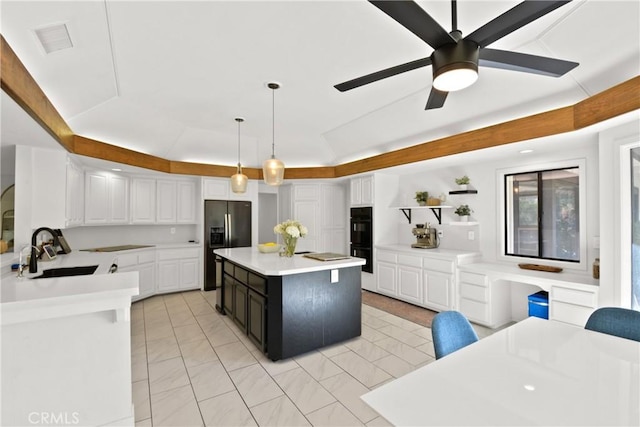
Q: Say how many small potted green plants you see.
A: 3